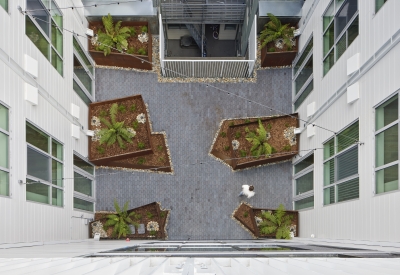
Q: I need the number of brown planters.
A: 6